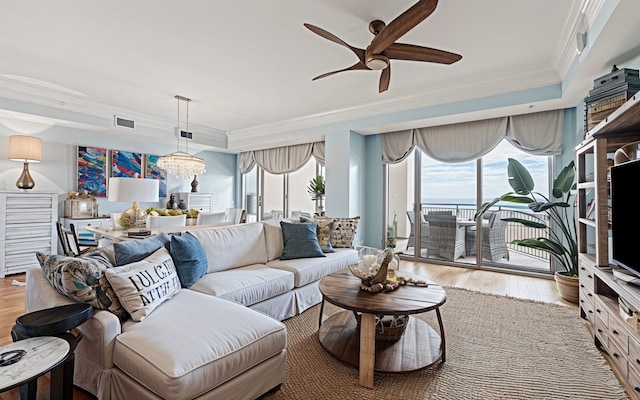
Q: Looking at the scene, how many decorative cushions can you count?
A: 7